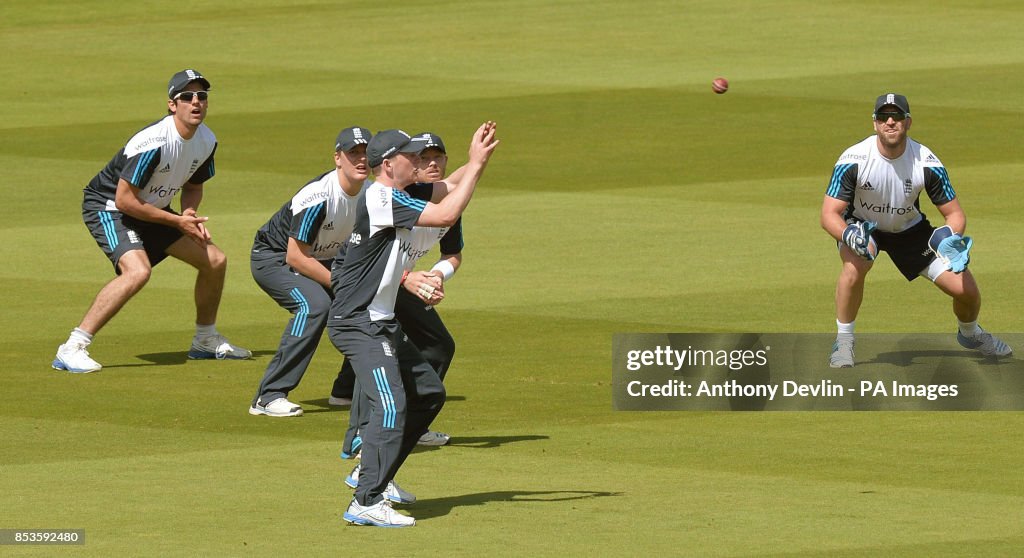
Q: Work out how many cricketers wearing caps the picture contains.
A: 5